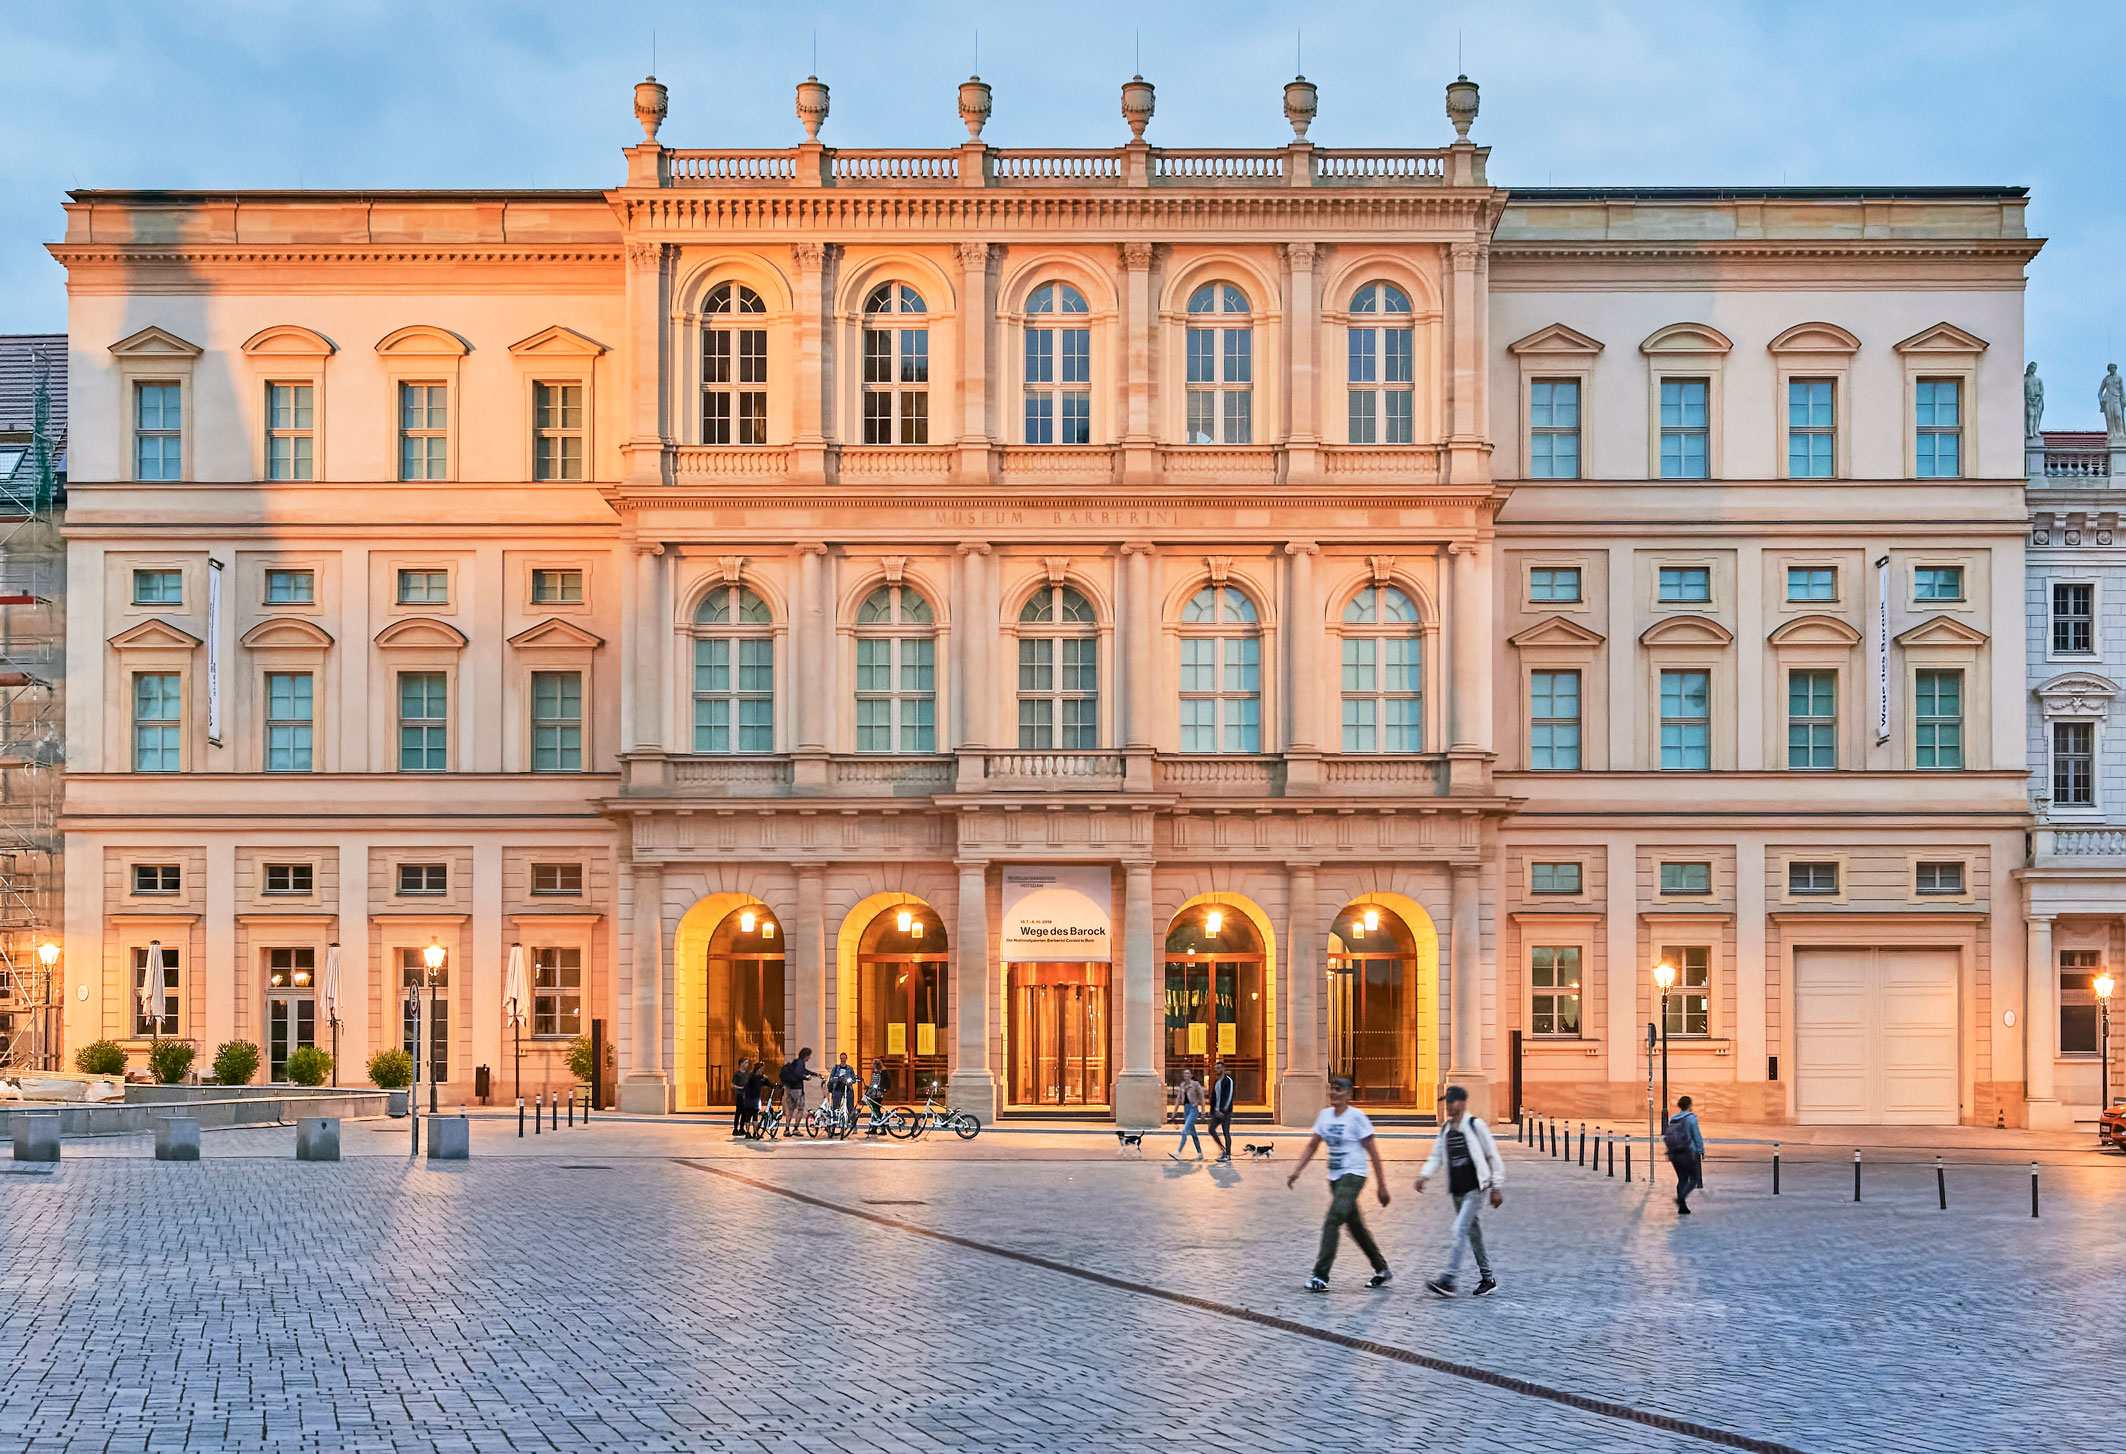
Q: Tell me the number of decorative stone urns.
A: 6